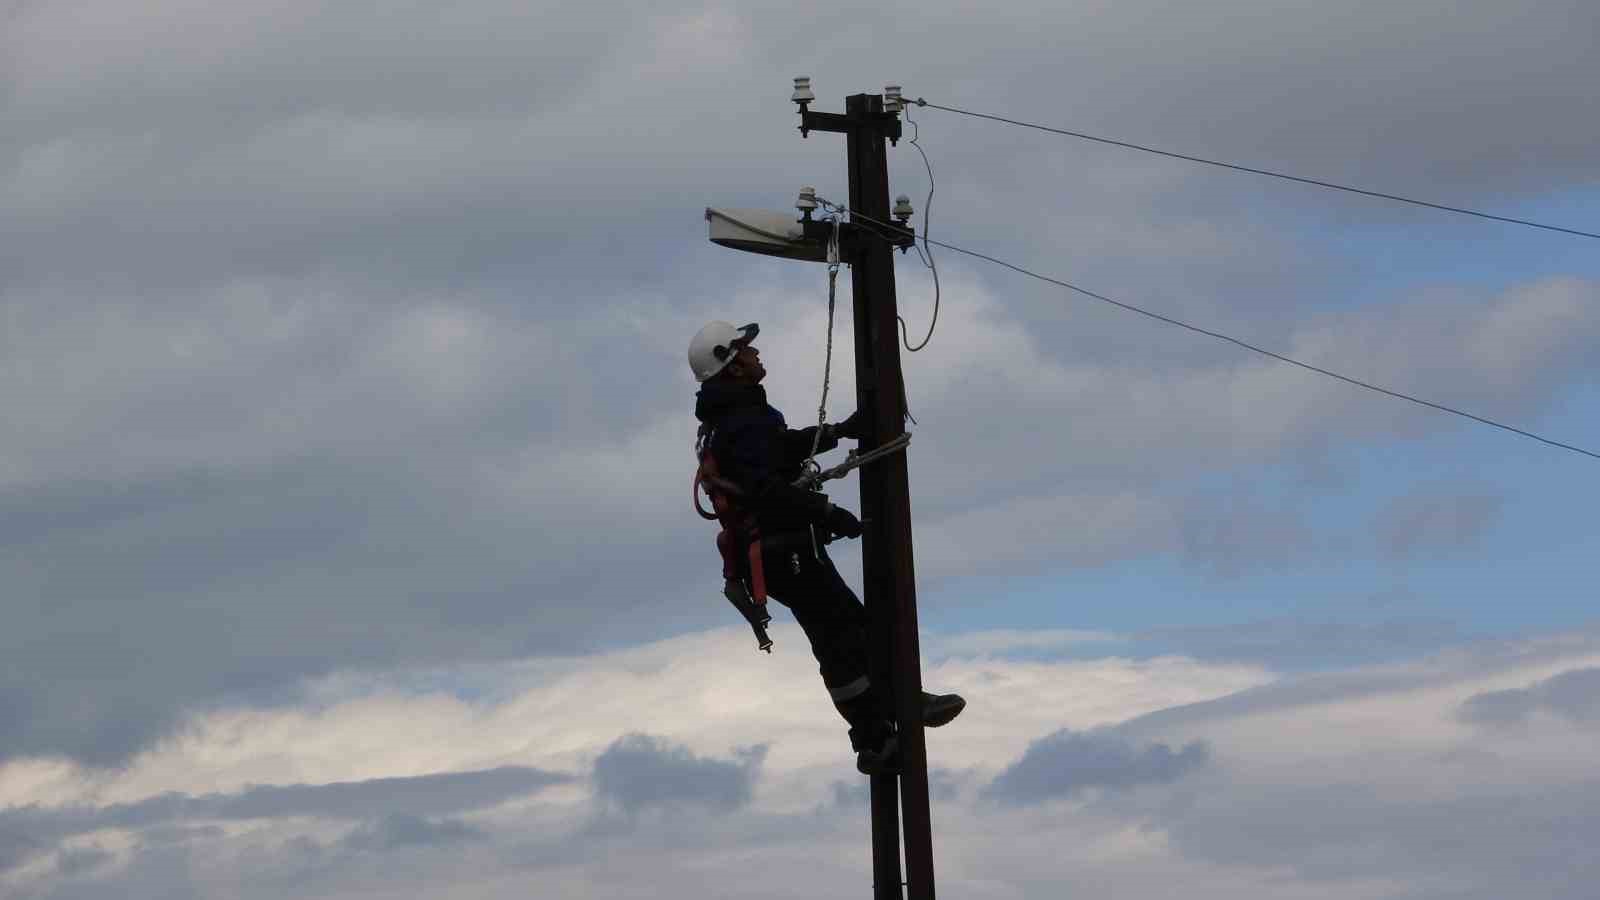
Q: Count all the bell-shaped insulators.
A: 4